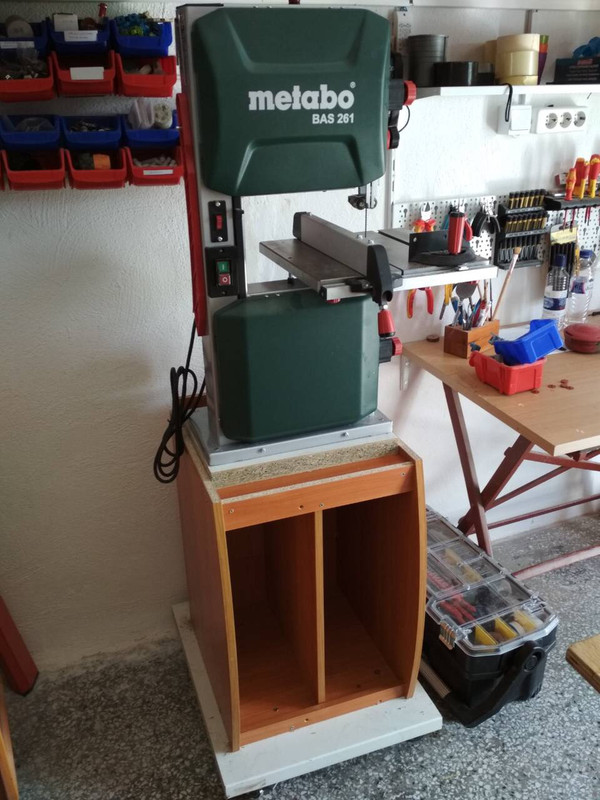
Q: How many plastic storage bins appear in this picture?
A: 14